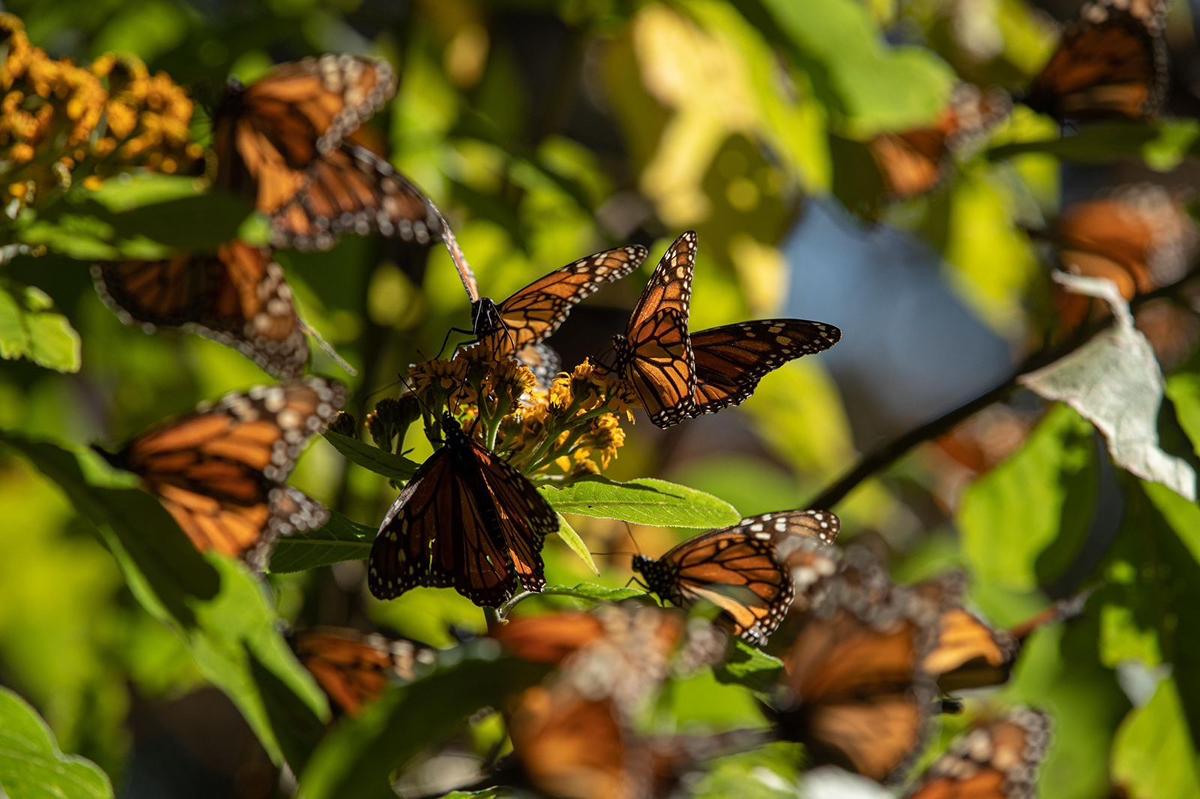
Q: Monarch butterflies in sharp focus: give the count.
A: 4